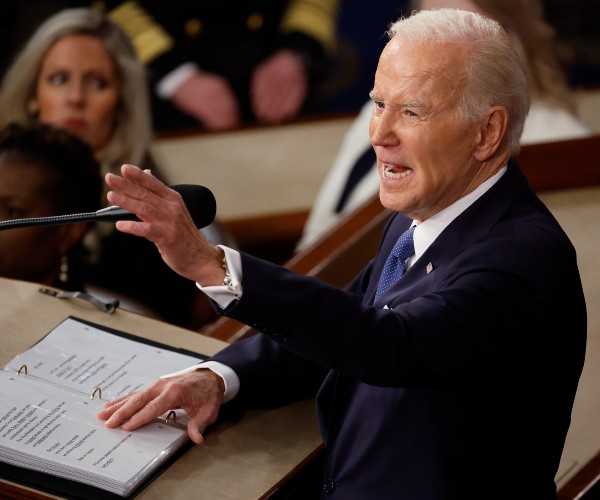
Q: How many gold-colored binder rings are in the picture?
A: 3